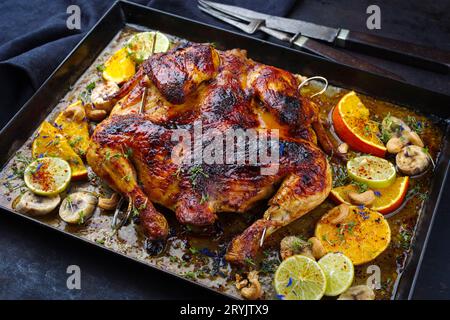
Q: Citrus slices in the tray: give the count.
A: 11